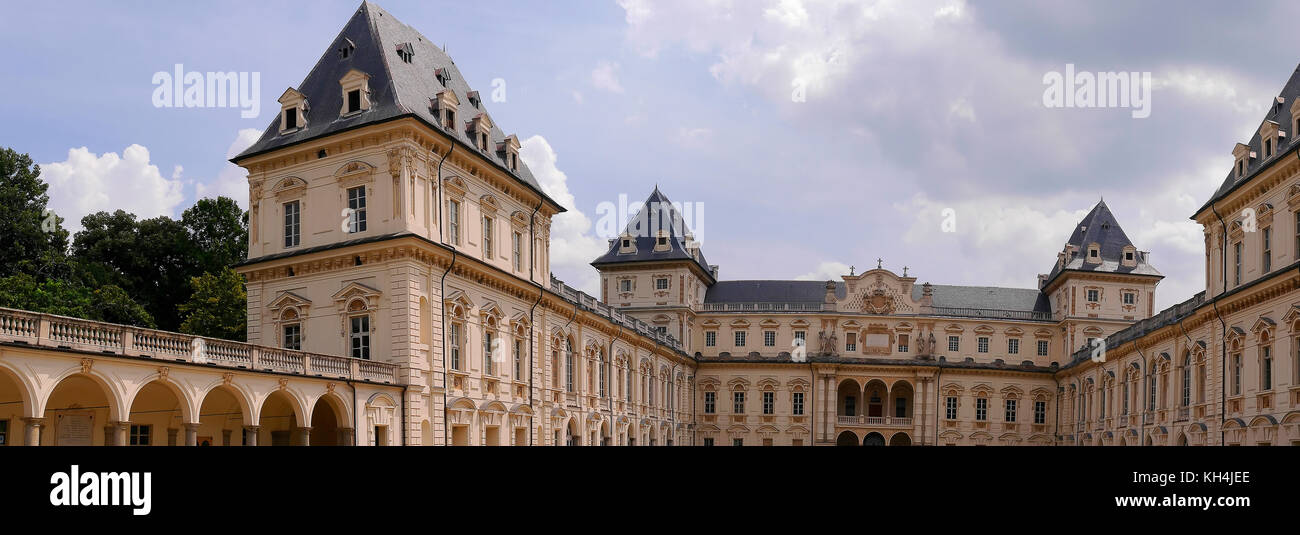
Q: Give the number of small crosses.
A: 3